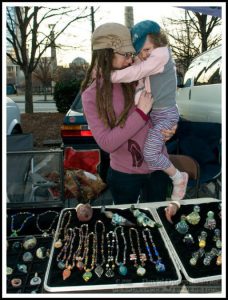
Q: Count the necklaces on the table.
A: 12